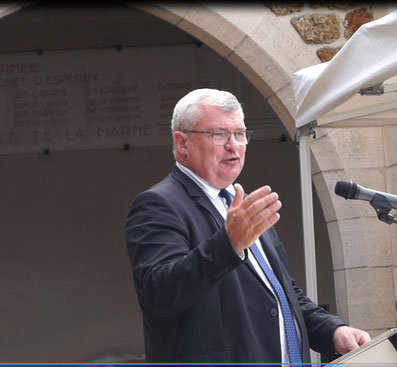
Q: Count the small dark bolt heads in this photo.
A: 6